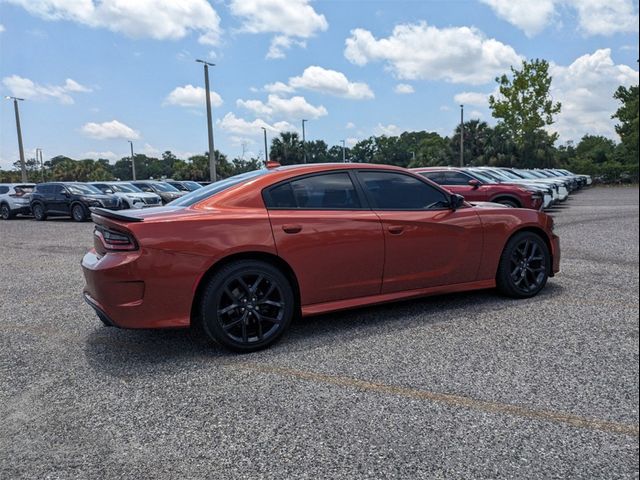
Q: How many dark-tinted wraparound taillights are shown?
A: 1